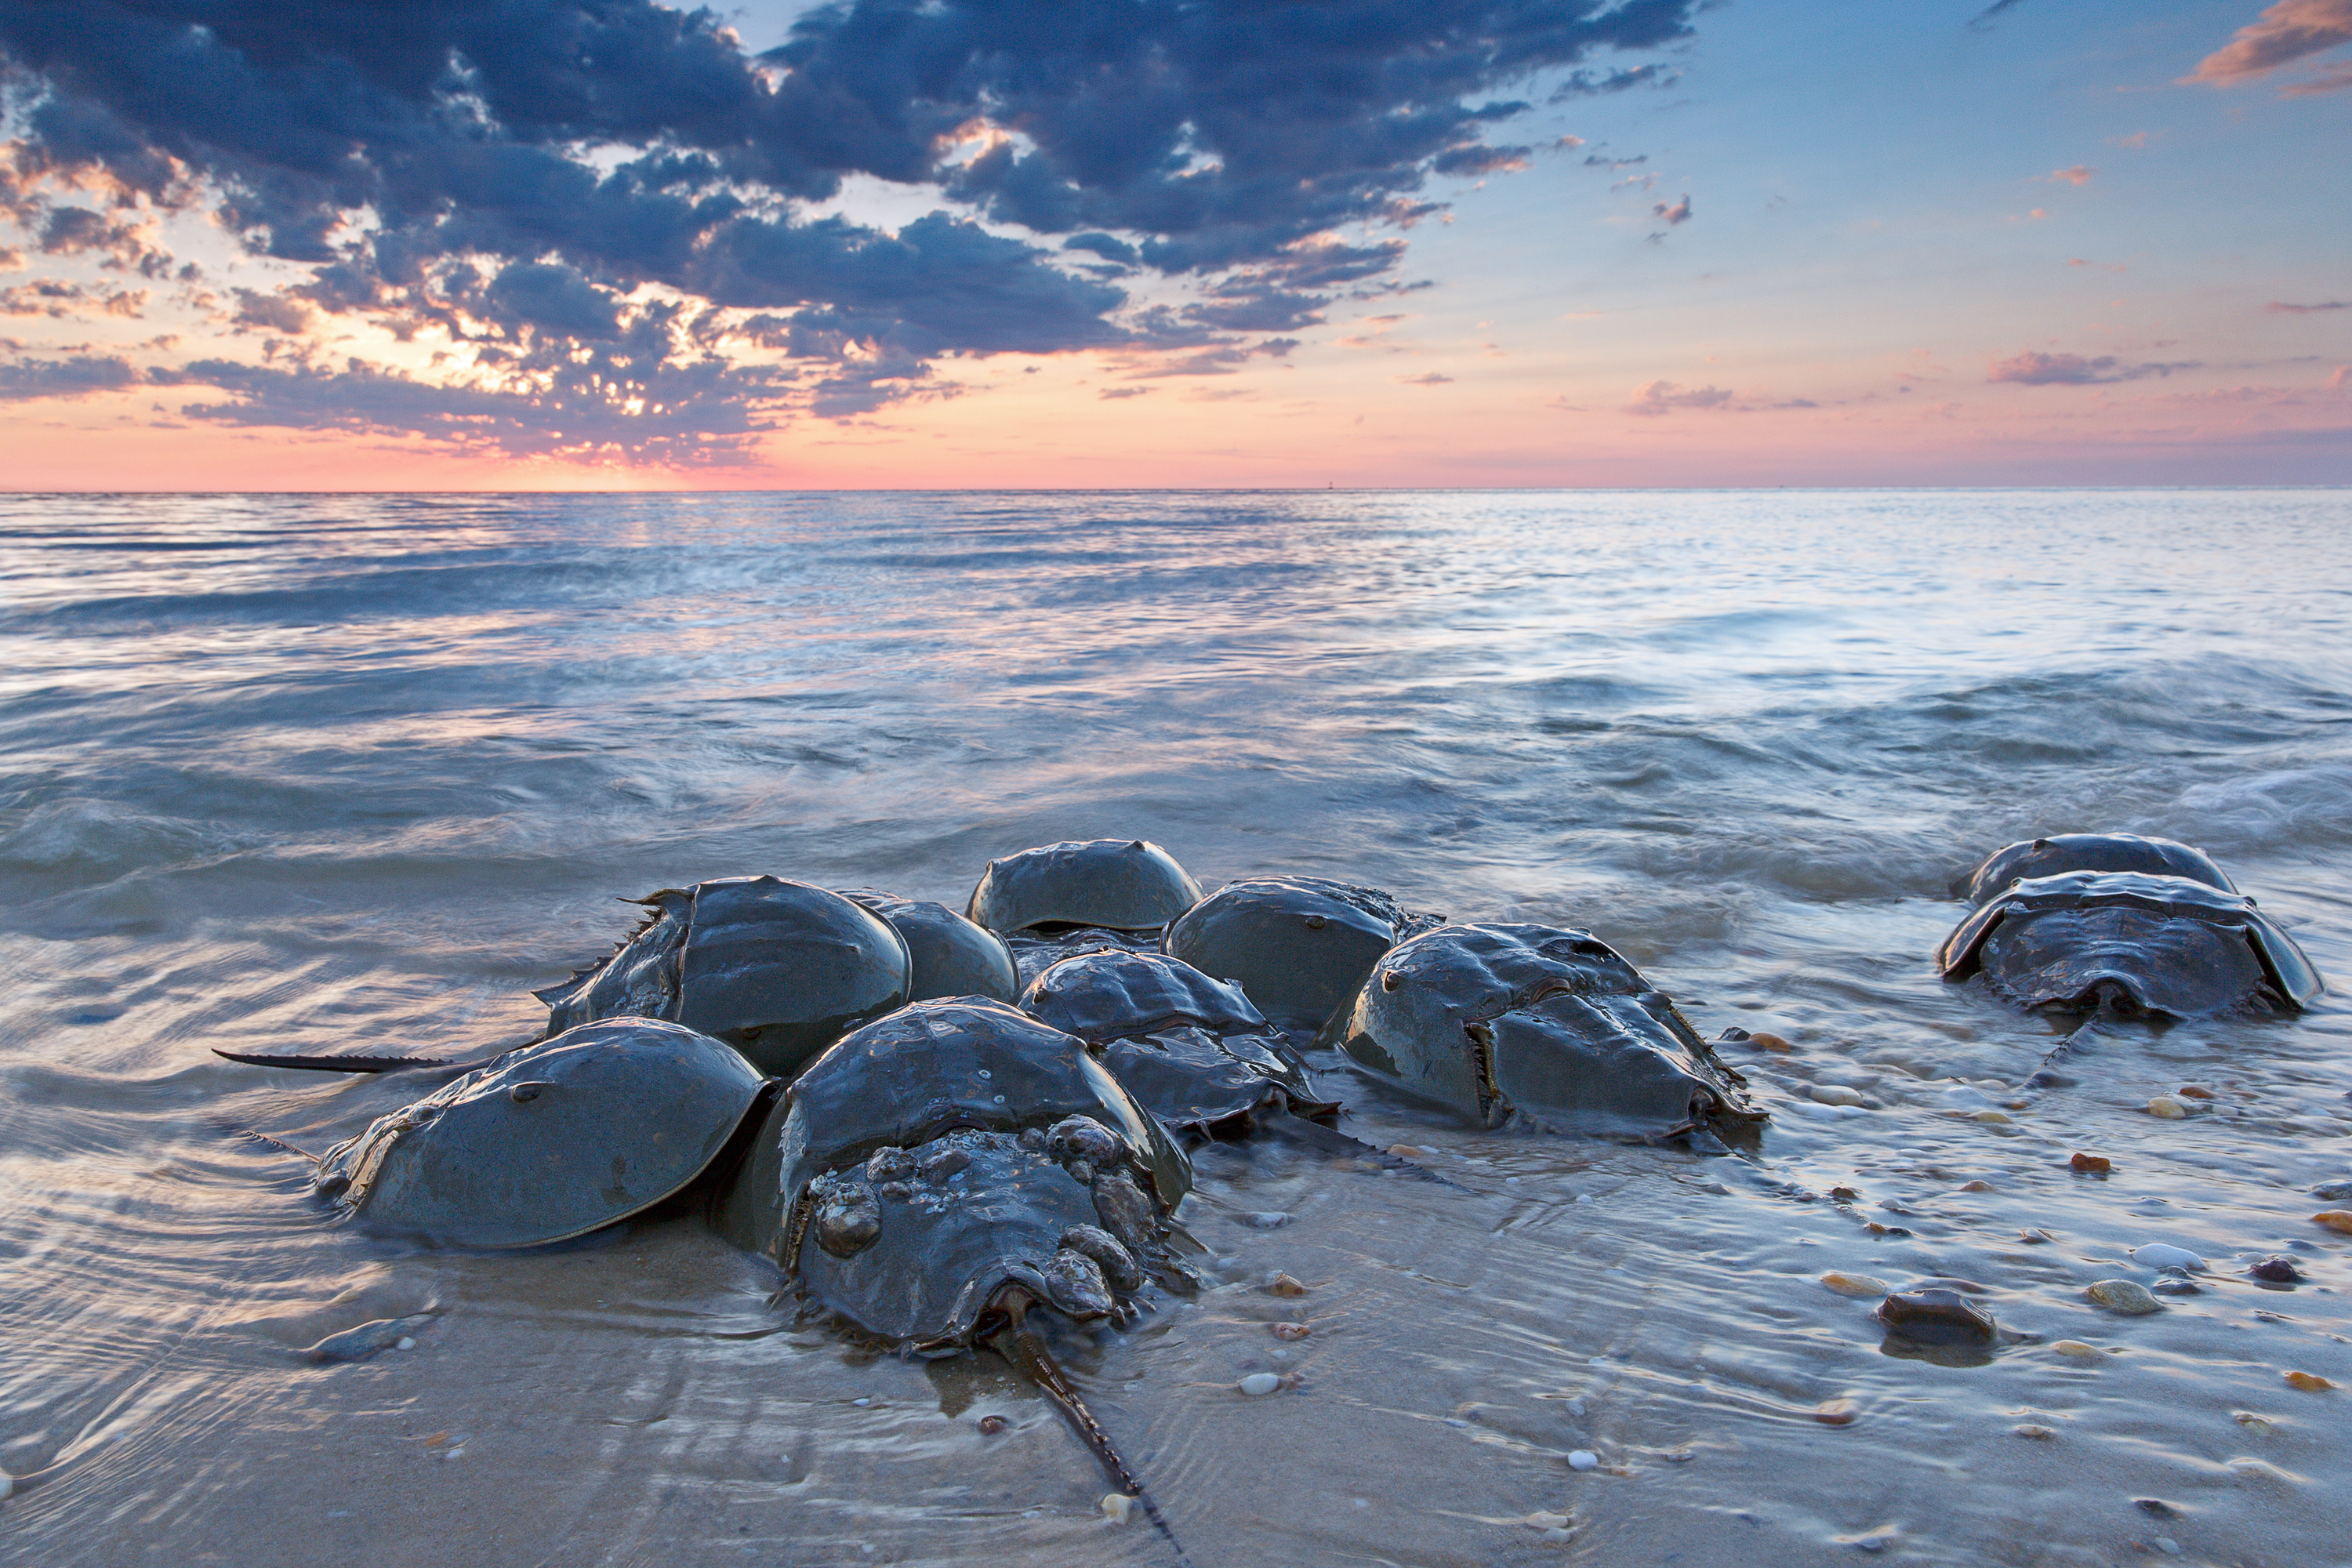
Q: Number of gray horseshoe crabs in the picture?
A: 10